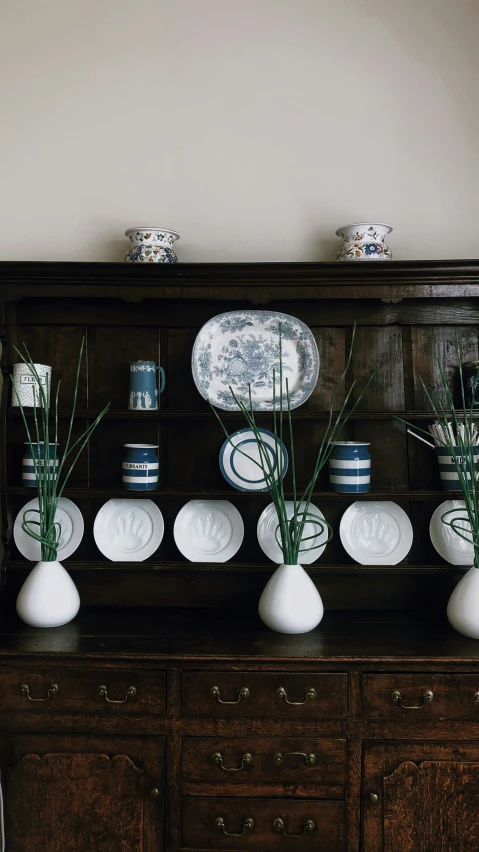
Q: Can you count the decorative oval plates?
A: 1